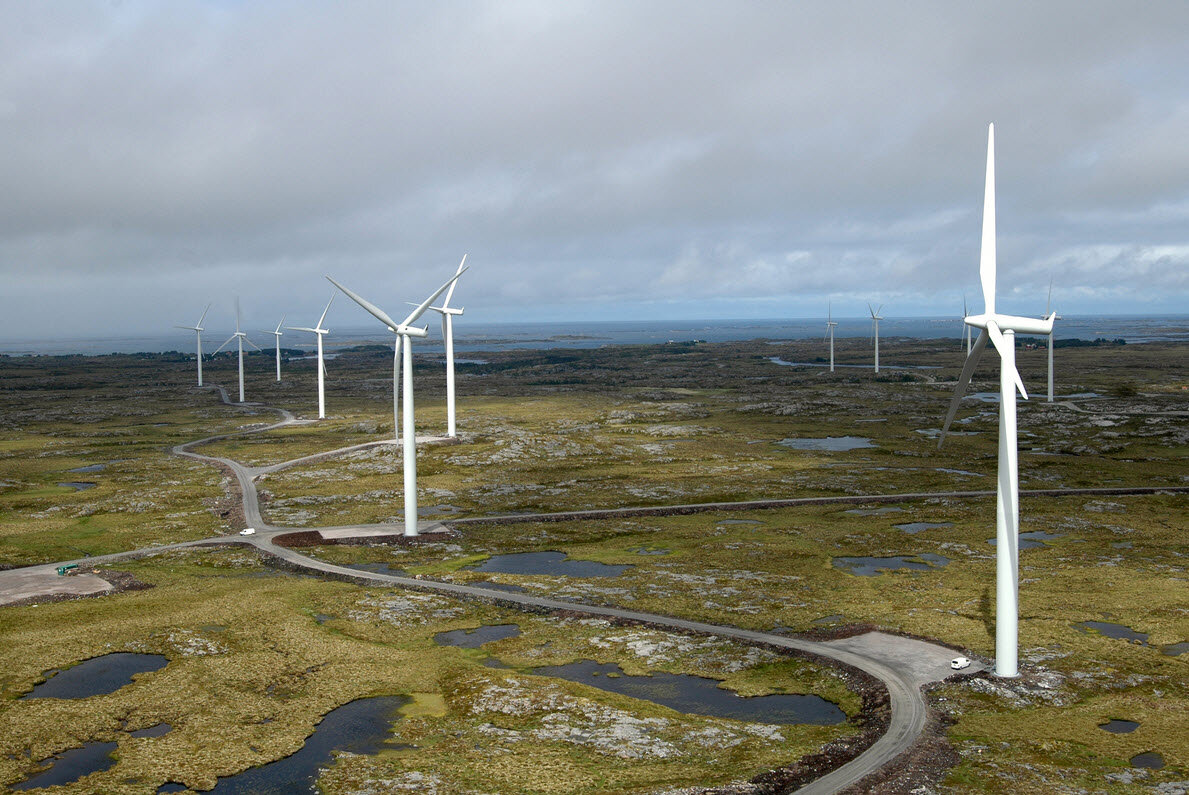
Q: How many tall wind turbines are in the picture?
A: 11